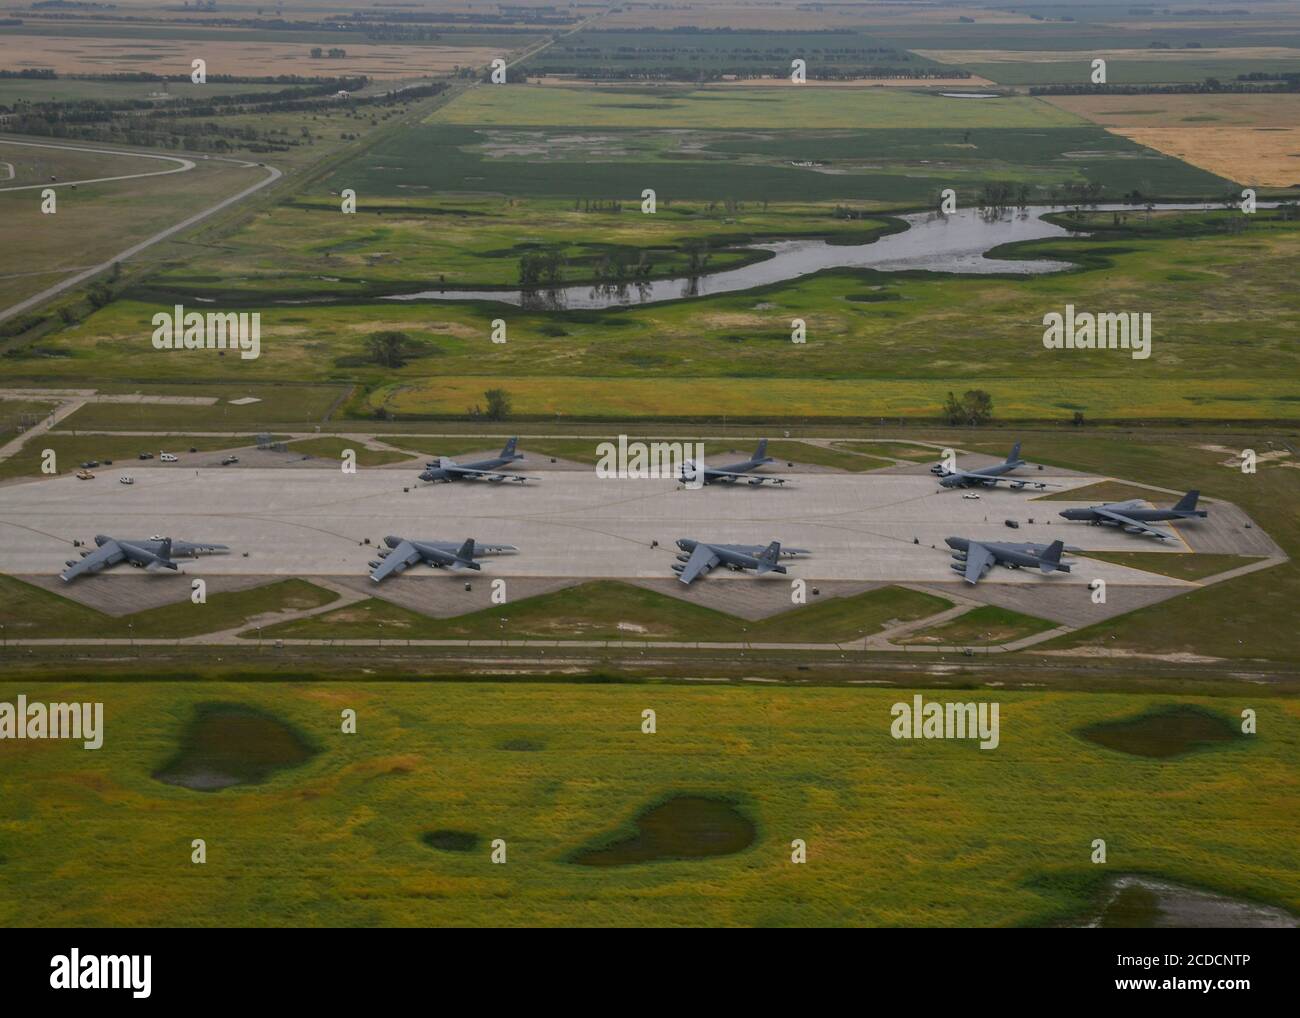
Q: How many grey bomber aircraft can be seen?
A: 8